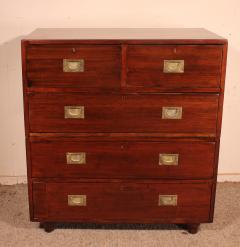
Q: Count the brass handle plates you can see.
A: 8